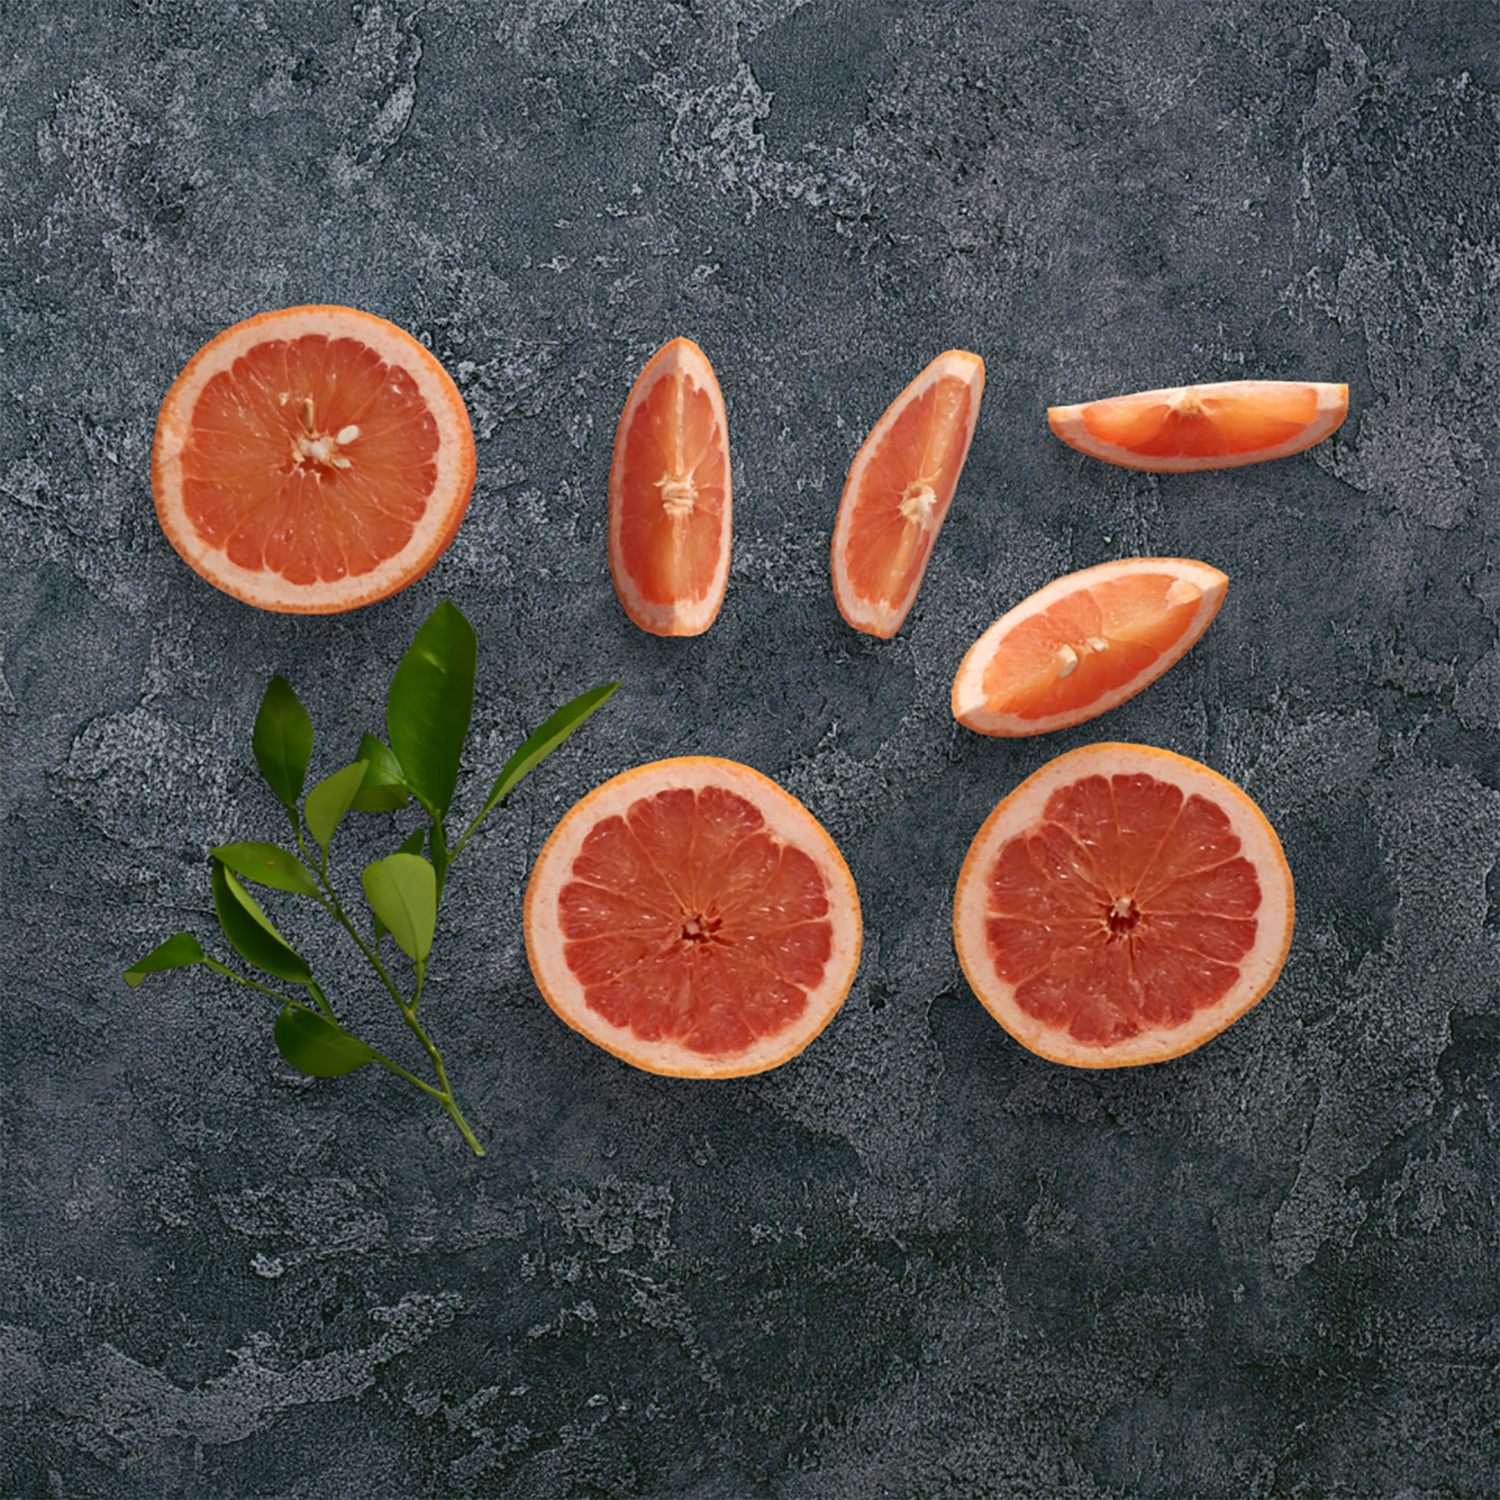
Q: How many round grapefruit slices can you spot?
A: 3